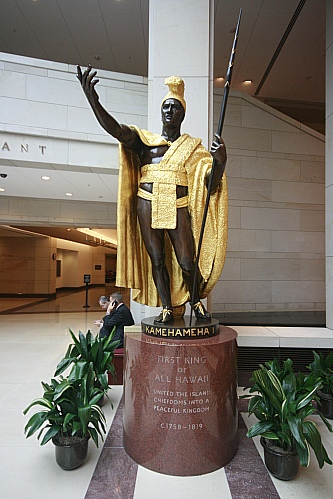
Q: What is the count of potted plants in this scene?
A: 4